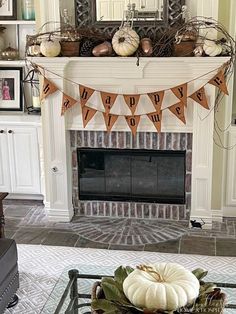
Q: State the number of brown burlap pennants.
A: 14